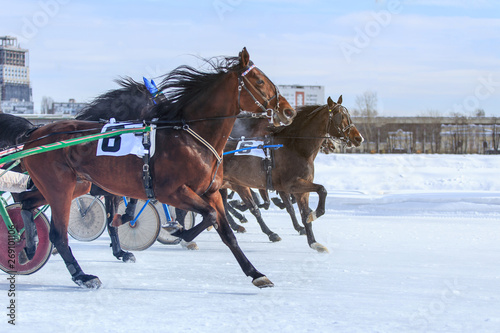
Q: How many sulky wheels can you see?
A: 4